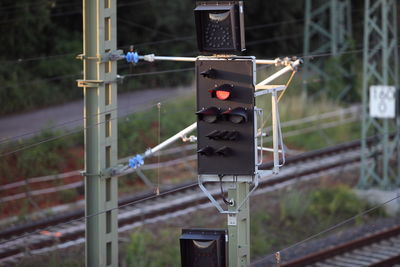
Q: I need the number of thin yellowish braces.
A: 1